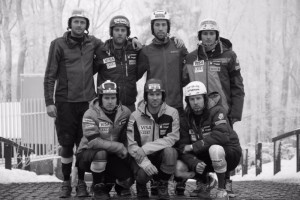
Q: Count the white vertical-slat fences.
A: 1